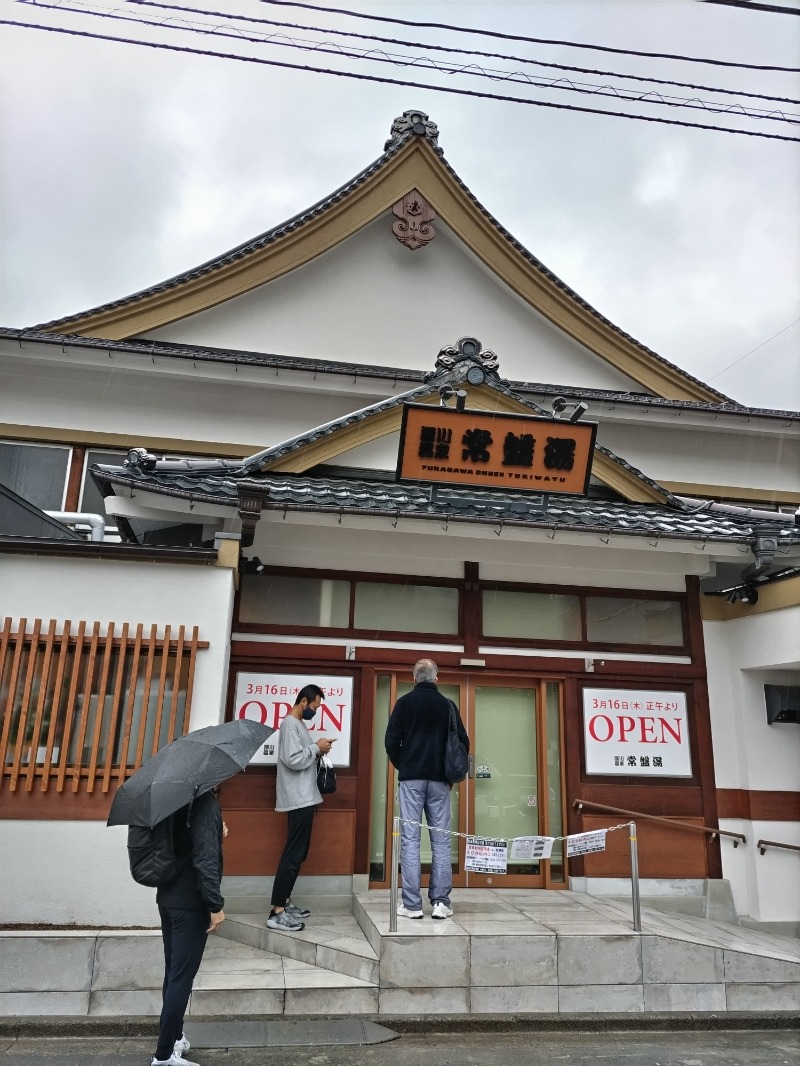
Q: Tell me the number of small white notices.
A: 3